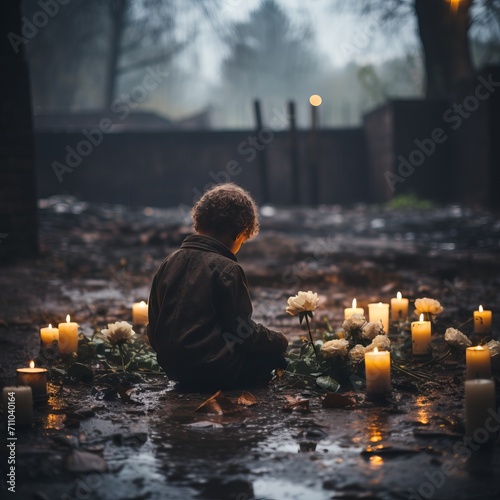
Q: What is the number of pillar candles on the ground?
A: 13